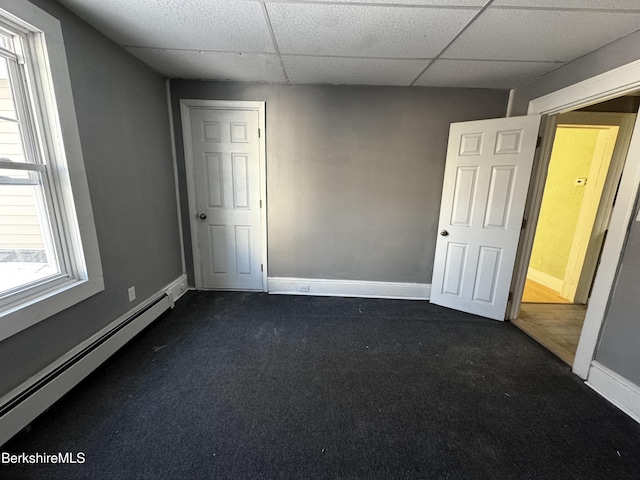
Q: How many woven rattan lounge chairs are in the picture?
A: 0